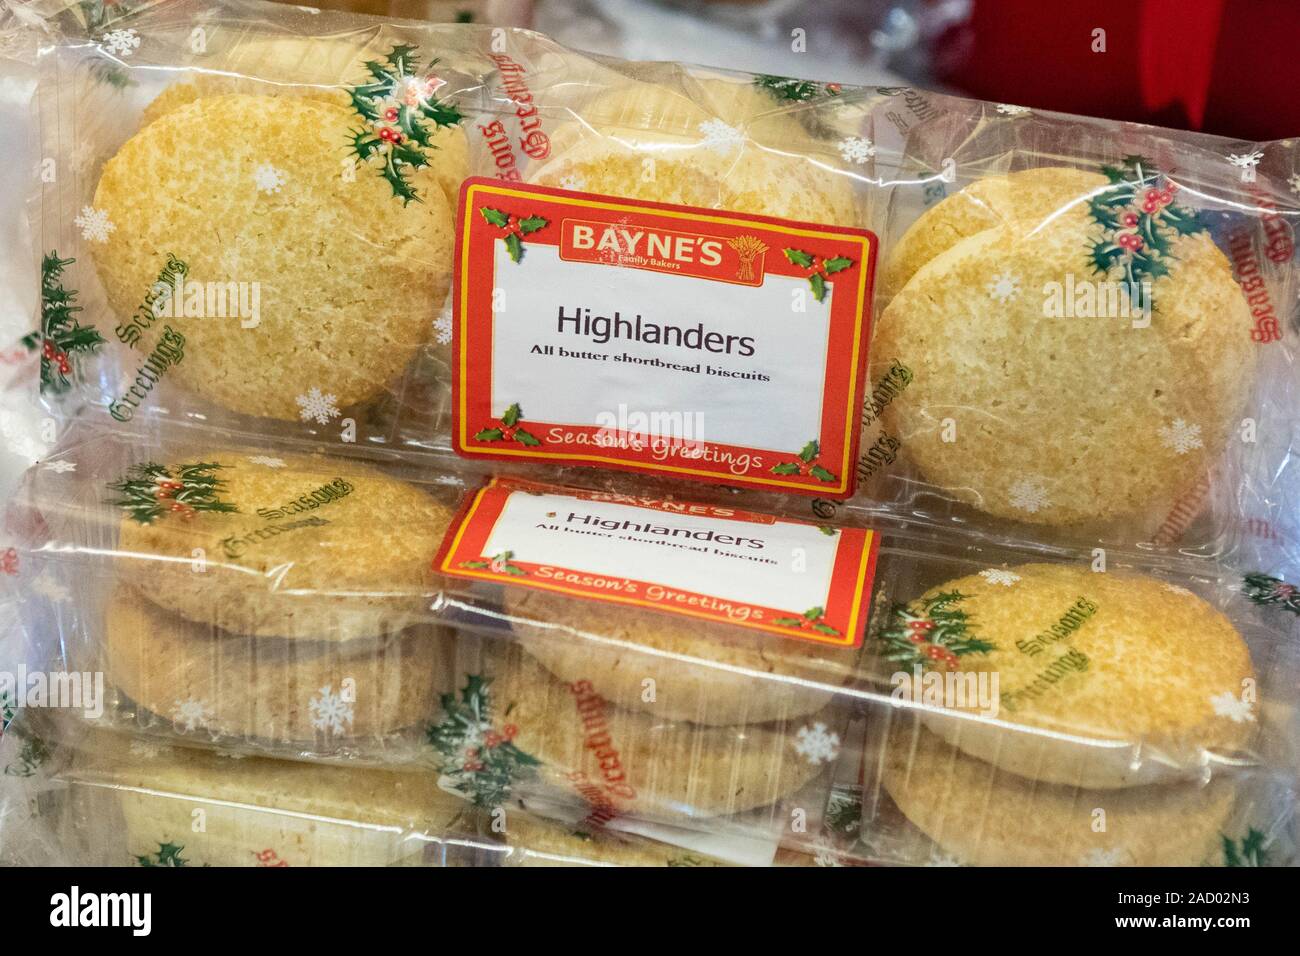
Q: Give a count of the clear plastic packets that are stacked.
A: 3